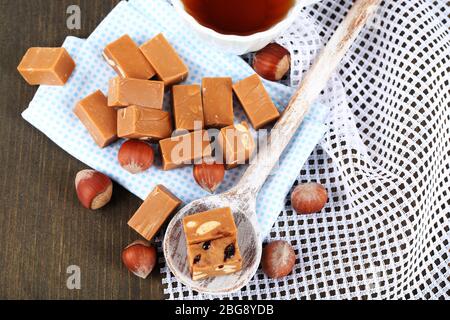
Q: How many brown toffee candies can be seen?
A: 14